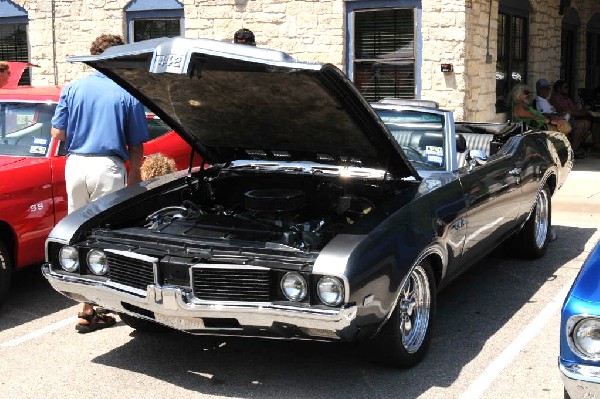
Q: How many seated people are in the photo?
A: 3